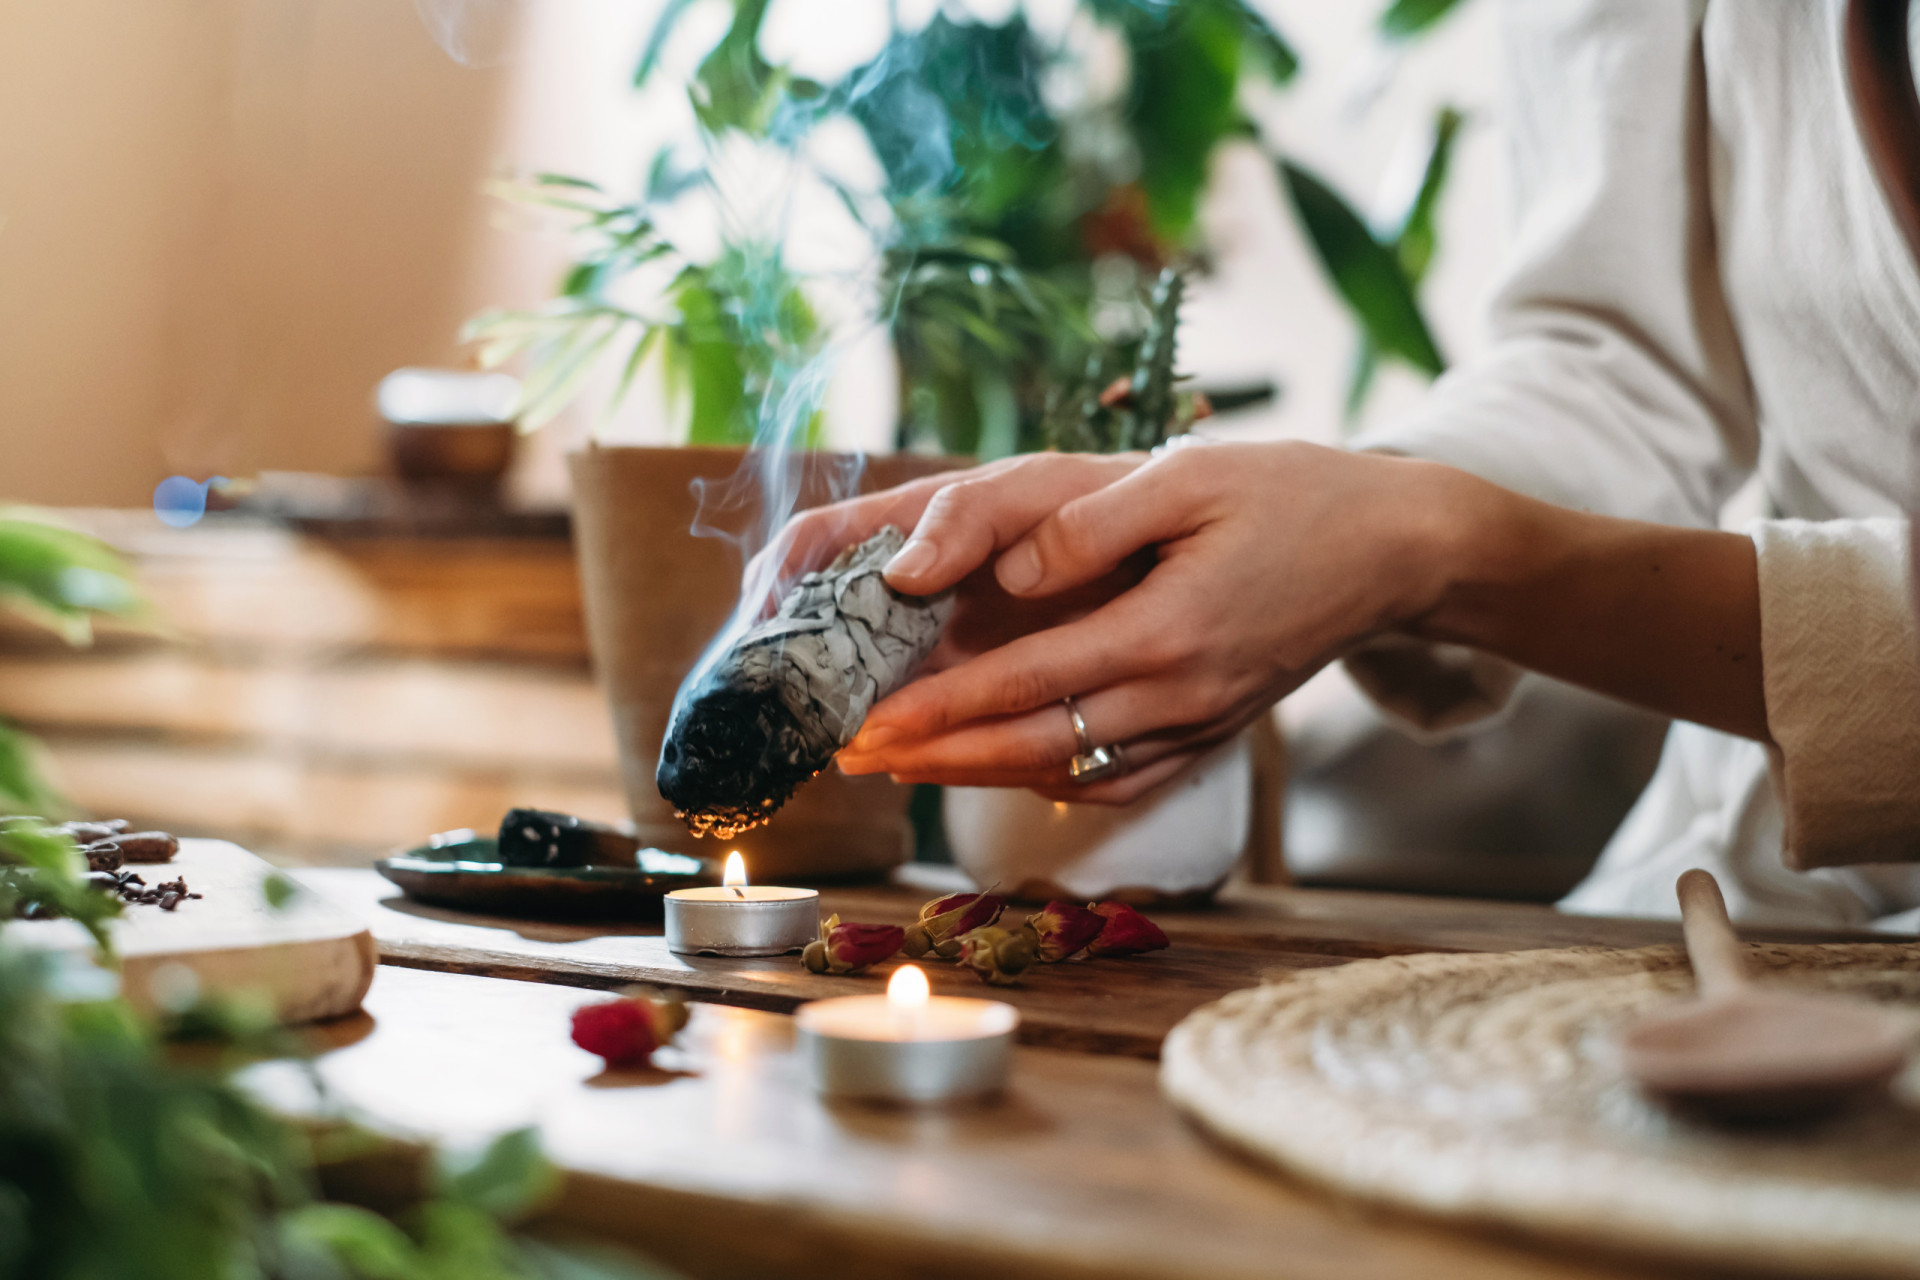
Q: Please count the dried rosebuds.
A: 6